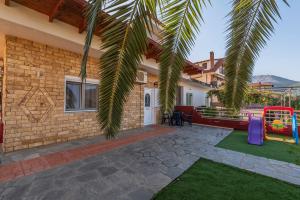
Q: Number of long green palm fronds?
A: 4